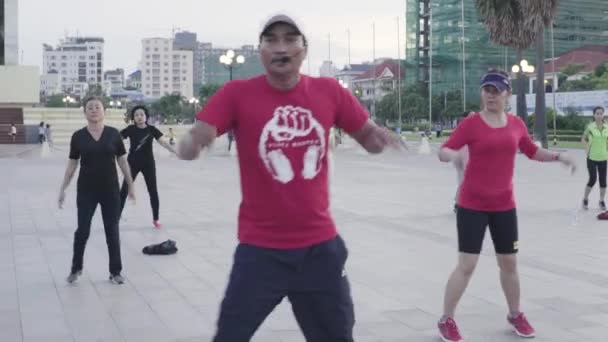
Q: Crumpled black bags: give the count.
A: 1